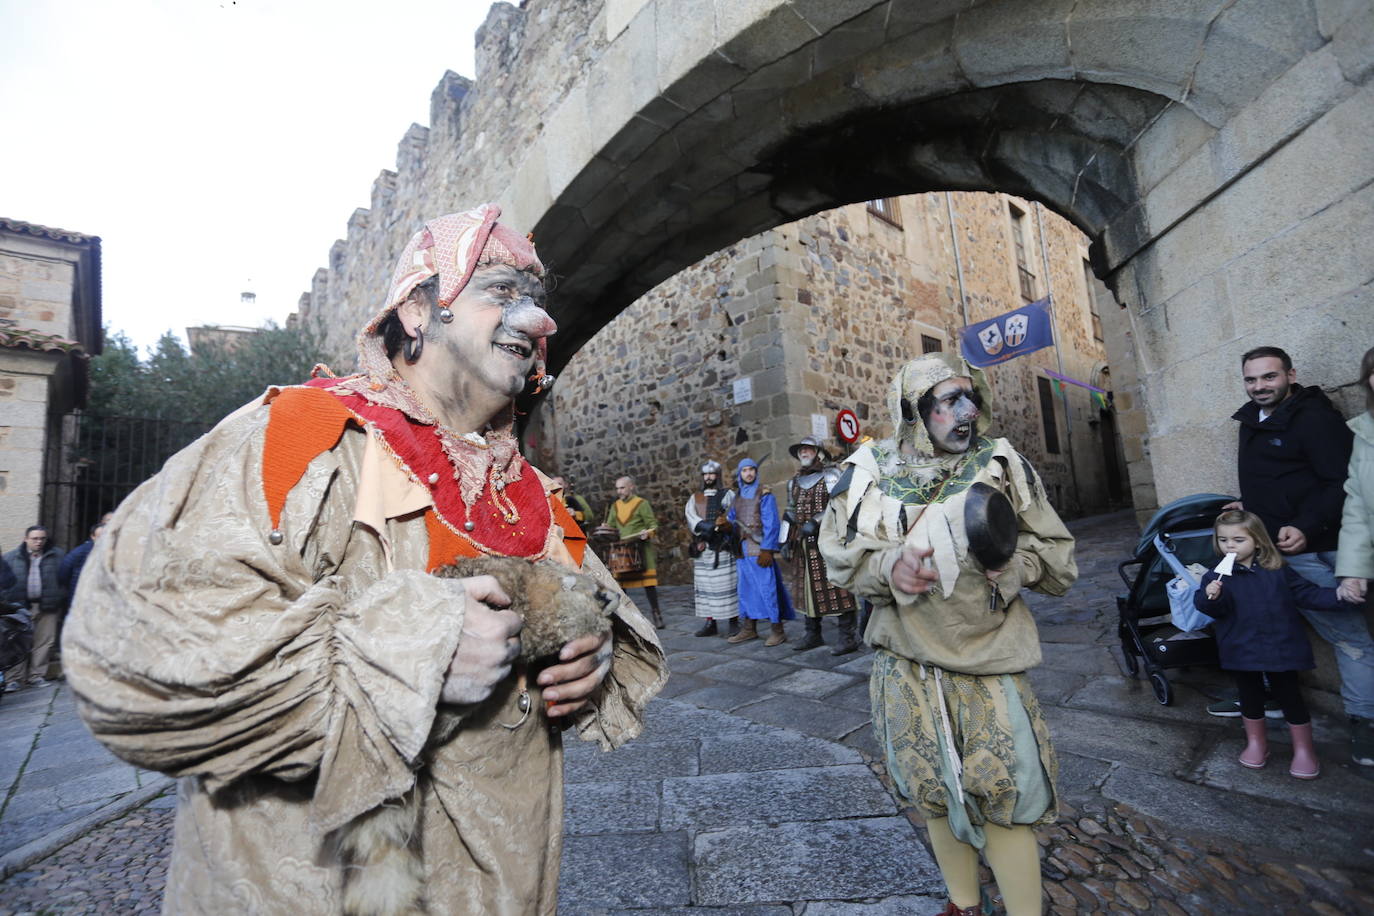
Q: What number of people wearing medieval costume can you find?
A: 7